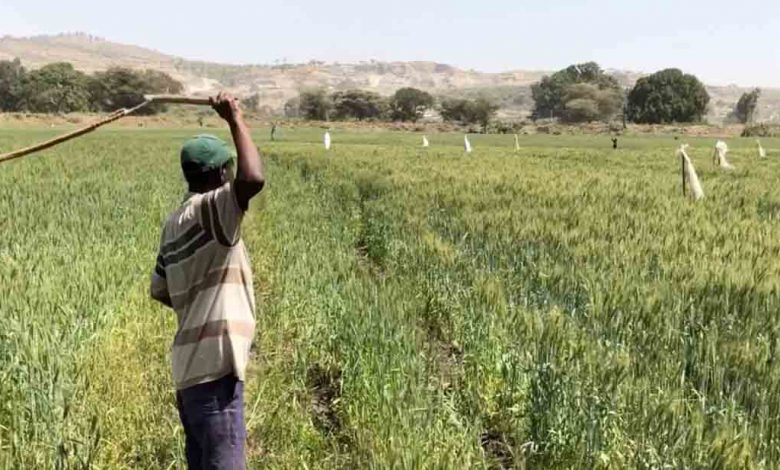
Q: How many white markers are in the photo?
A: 7